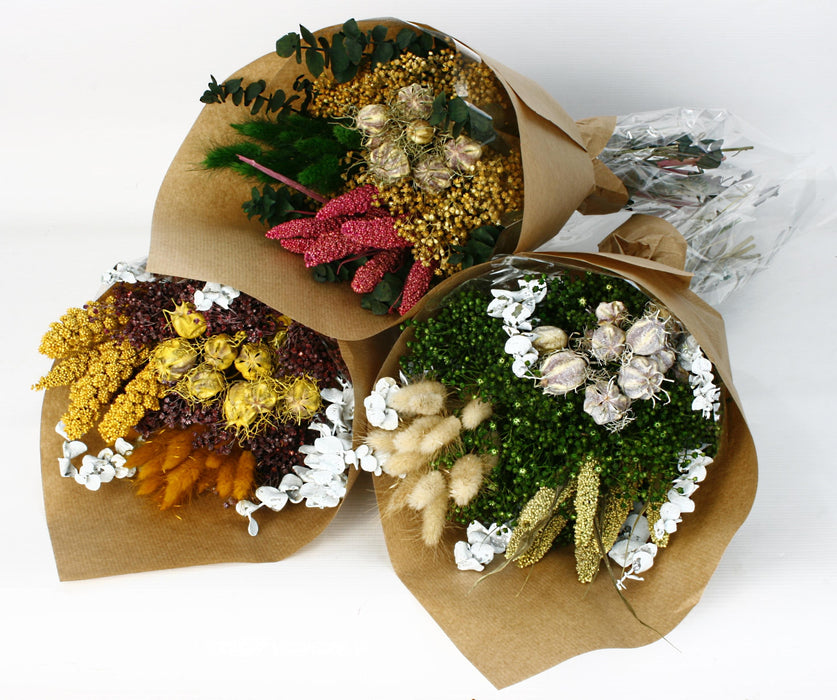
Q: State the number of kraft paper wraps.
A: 3